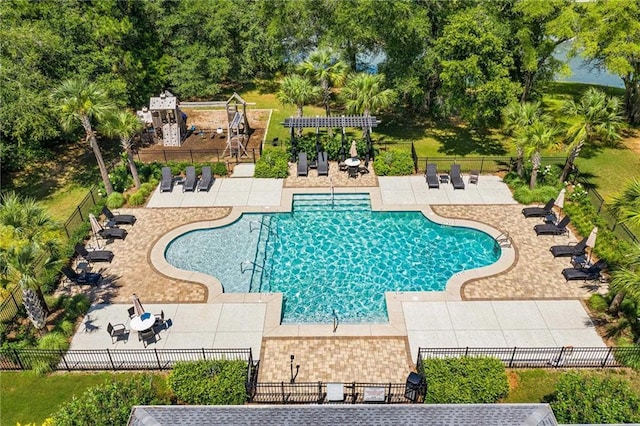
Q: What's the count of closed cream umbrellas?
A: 5